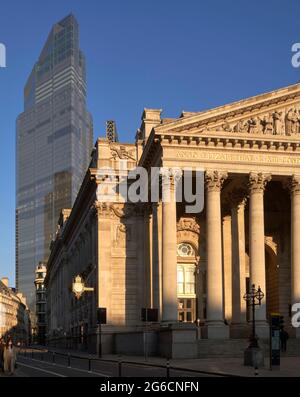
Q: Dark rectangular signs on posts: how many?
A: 2